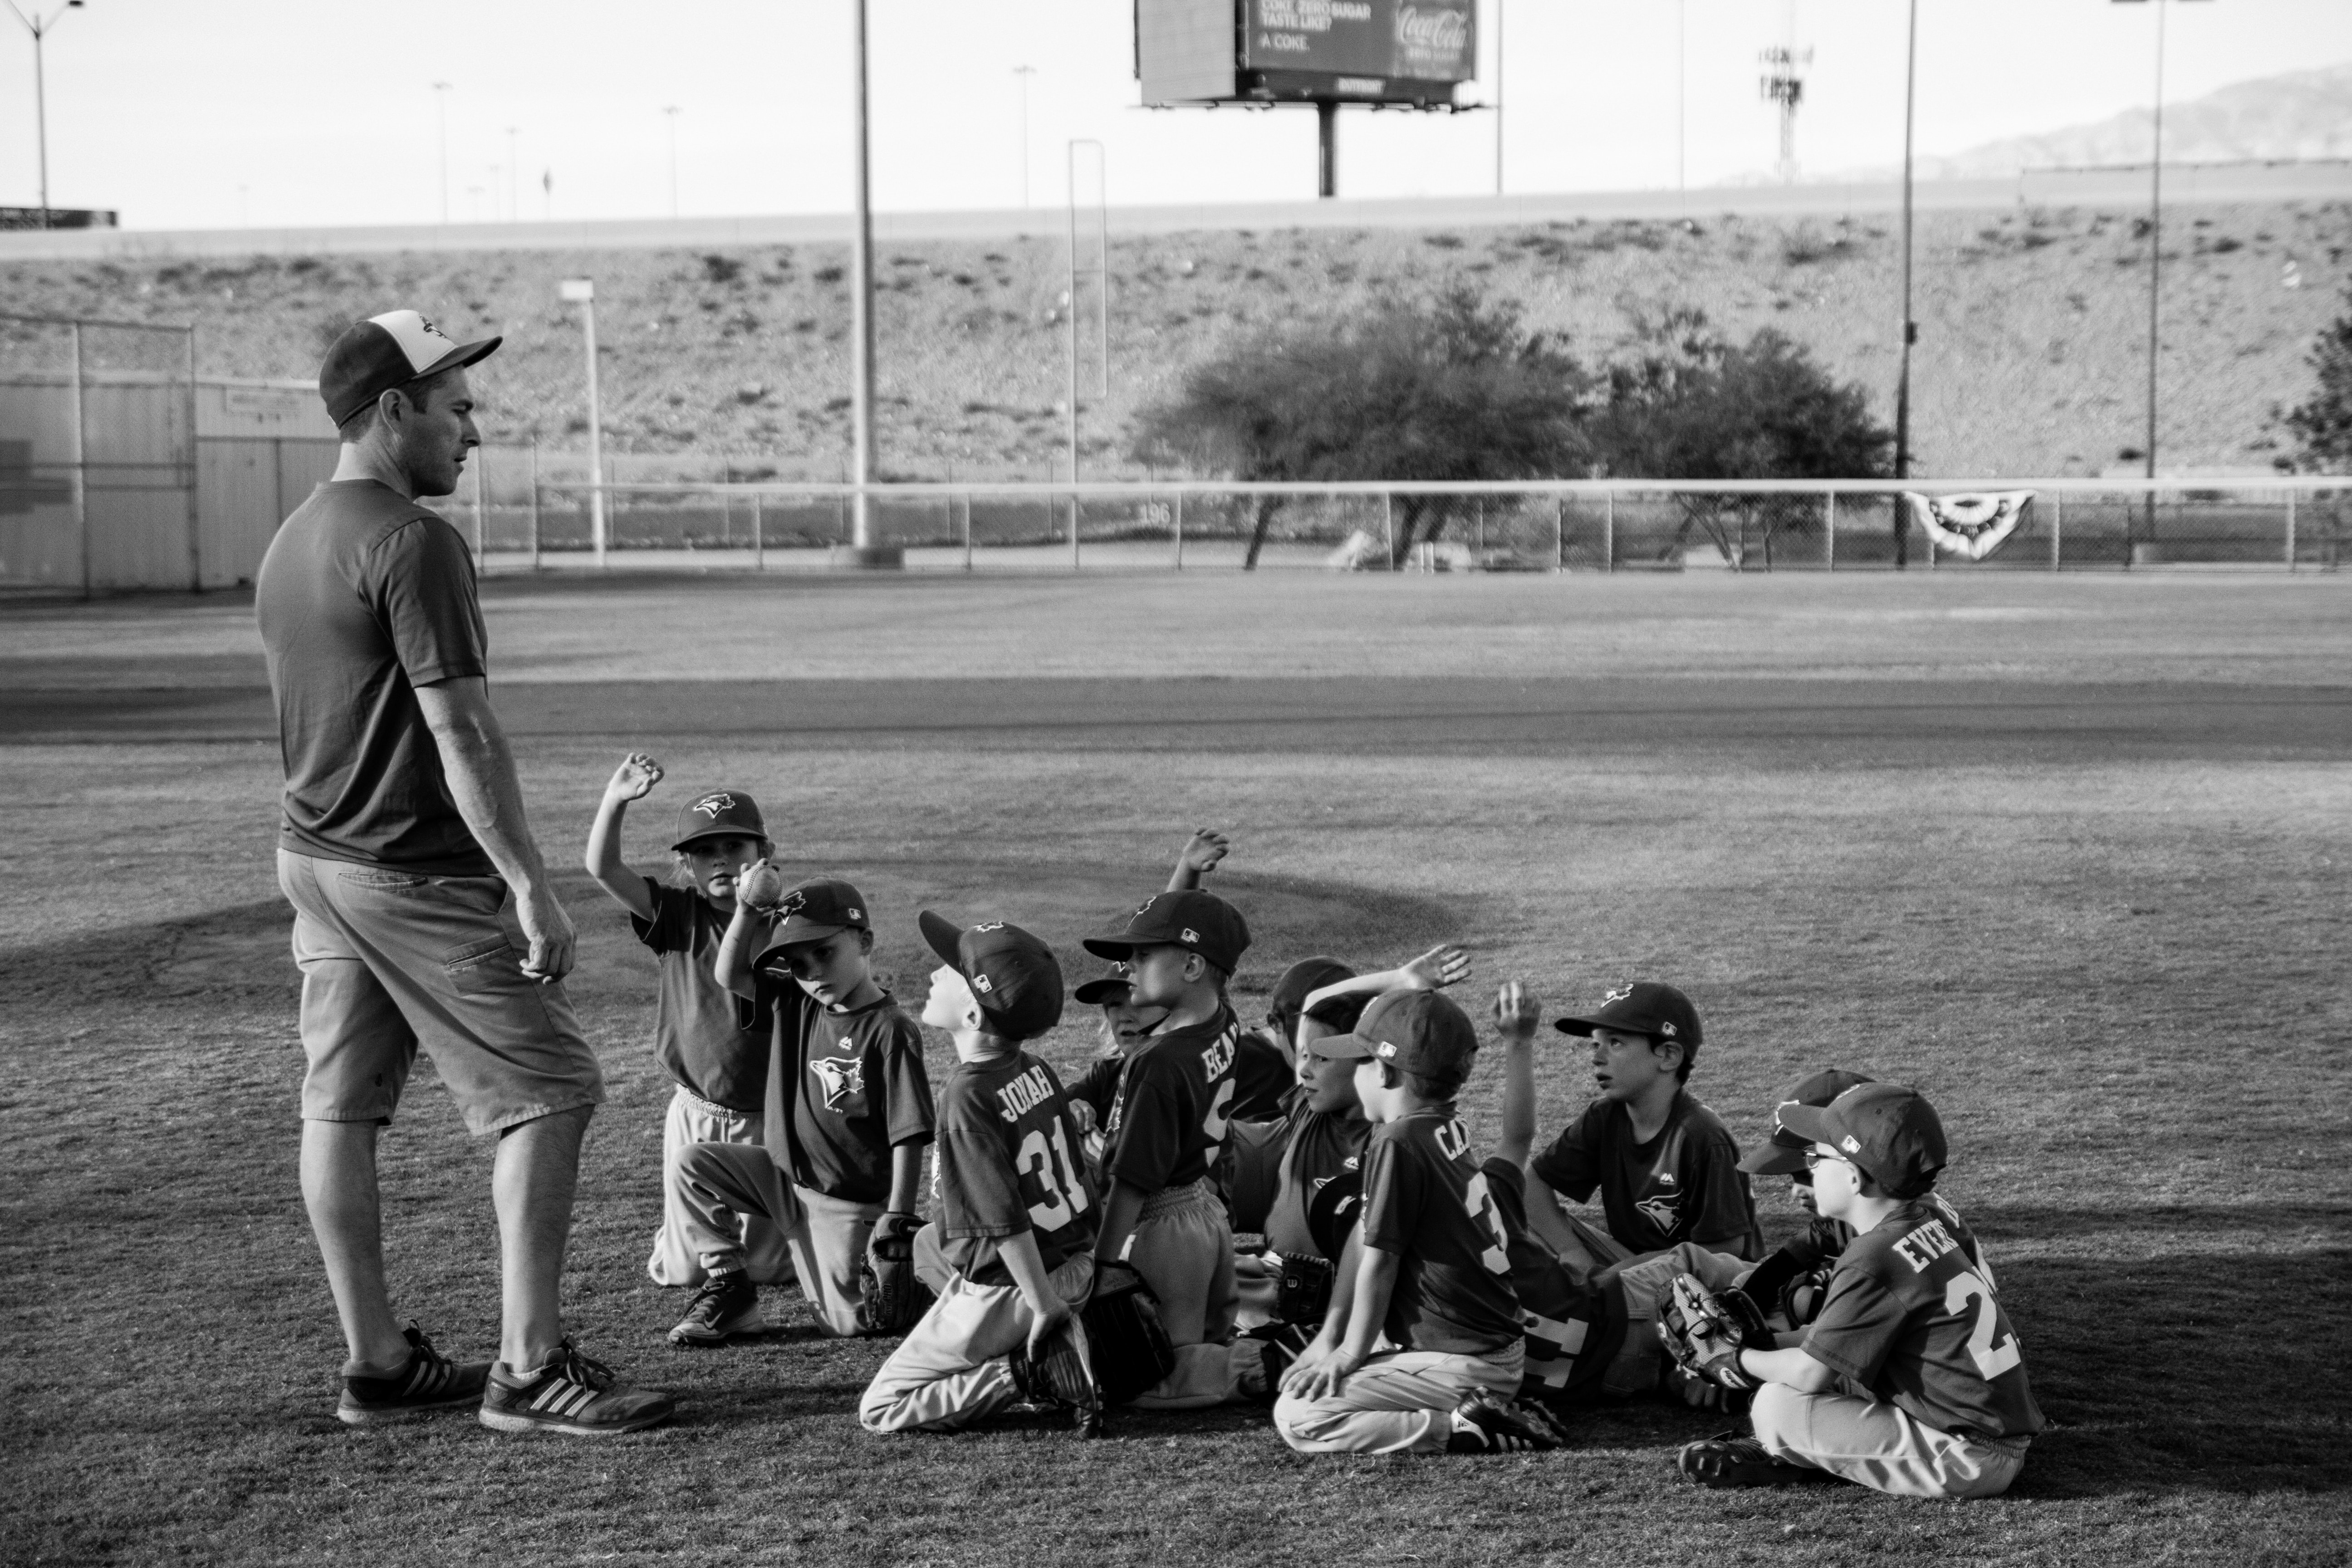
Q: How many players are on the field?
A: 12